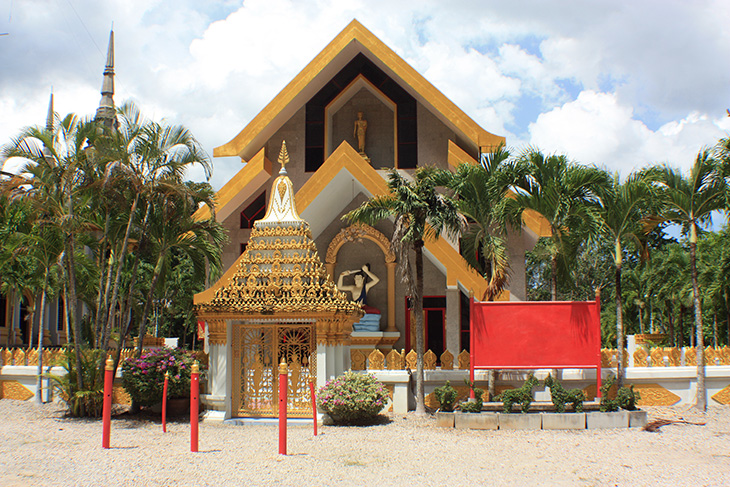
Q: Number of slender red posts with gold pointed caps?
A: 5